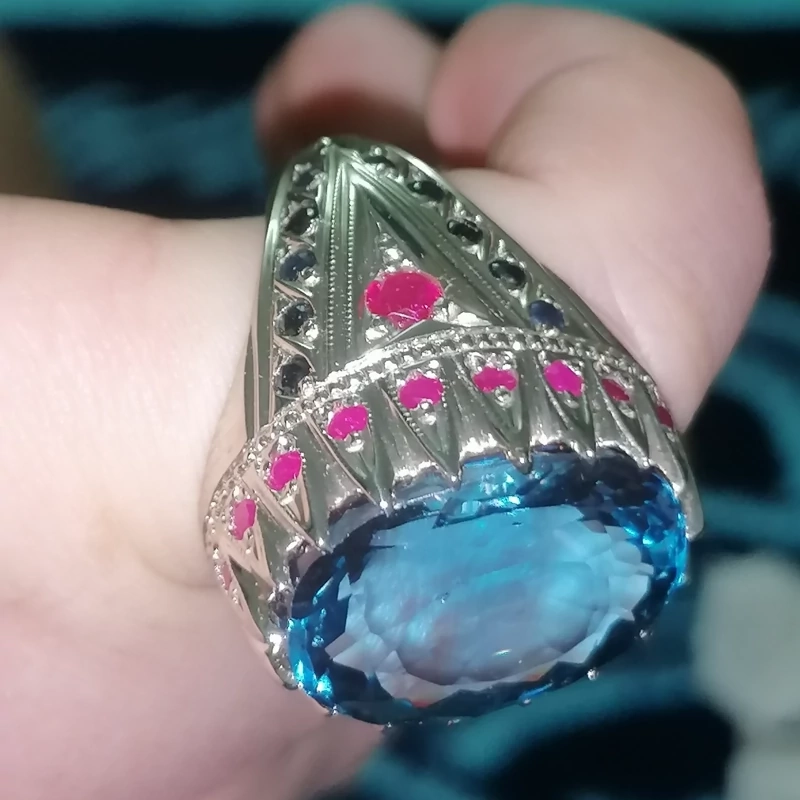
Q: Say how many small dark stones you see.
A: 10